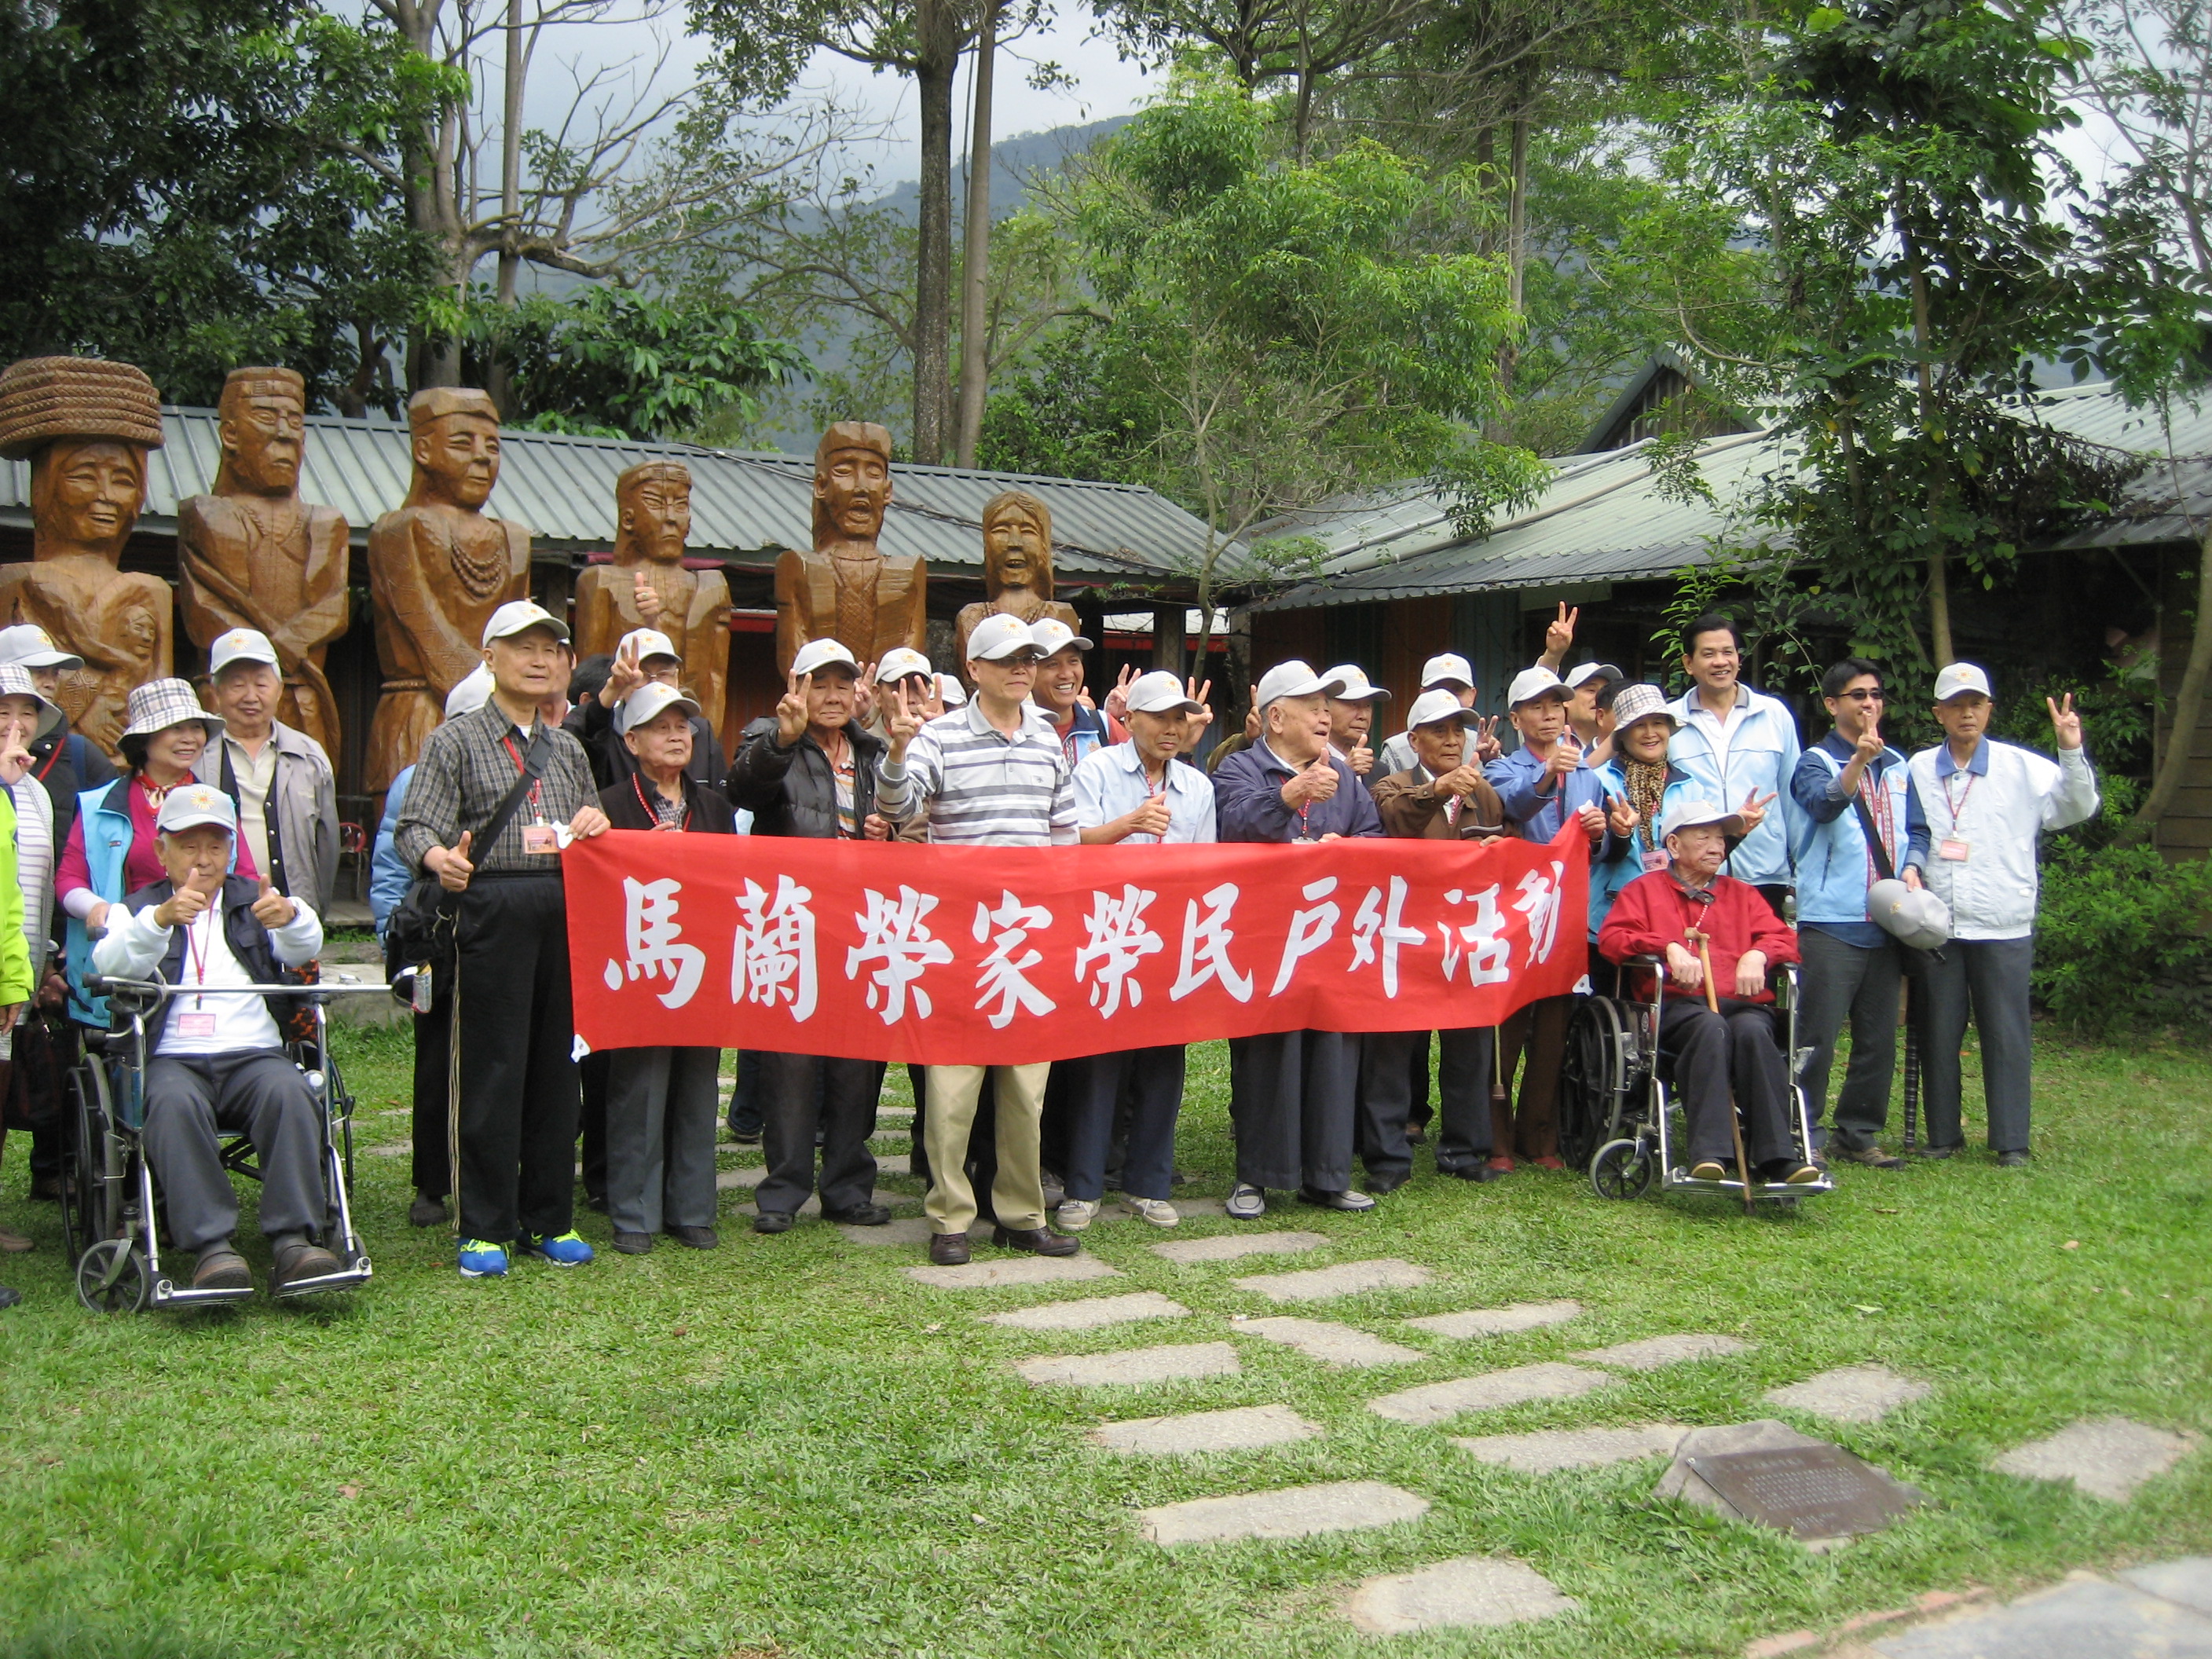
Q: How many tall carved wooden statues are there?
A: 6